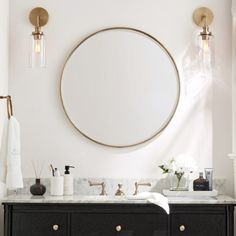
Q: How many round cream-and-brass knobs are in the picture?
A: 3